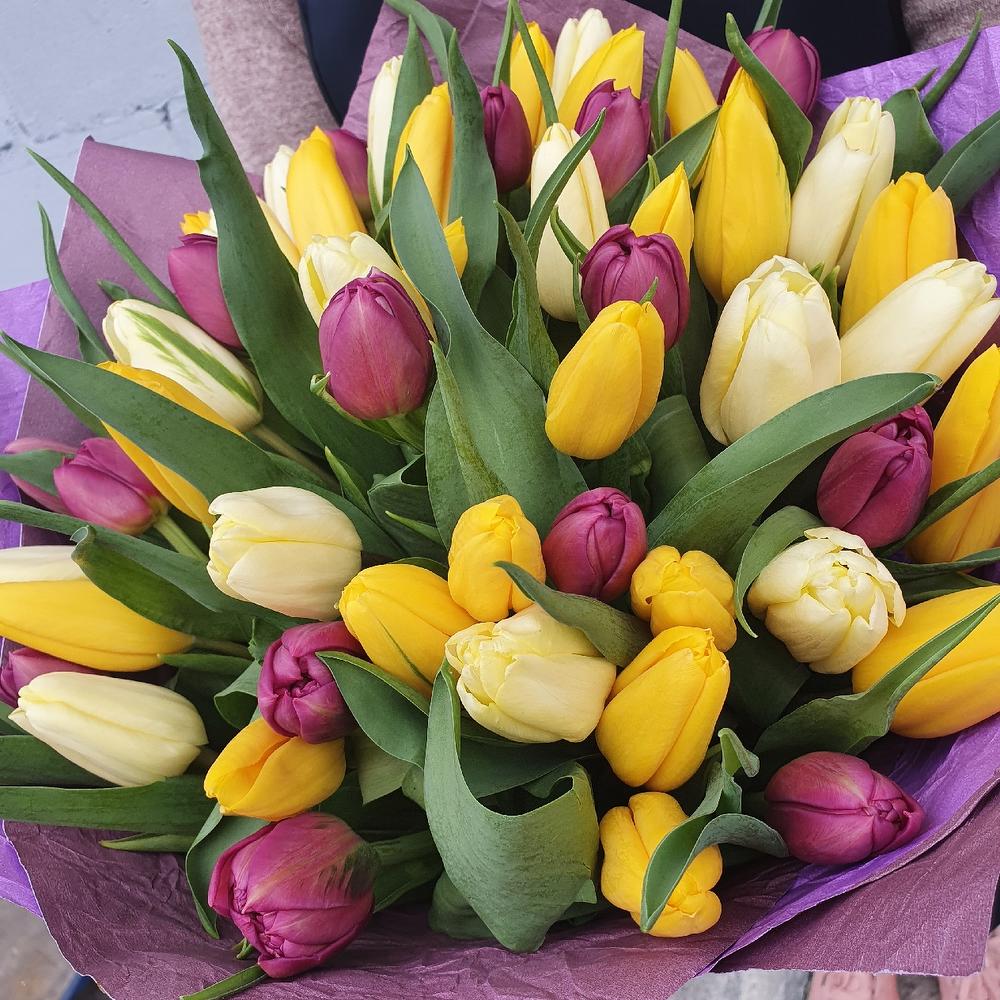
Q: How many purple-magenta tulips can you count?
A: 14